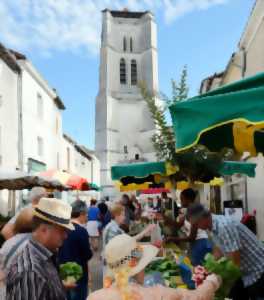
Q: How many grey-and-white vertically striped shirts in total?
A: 1